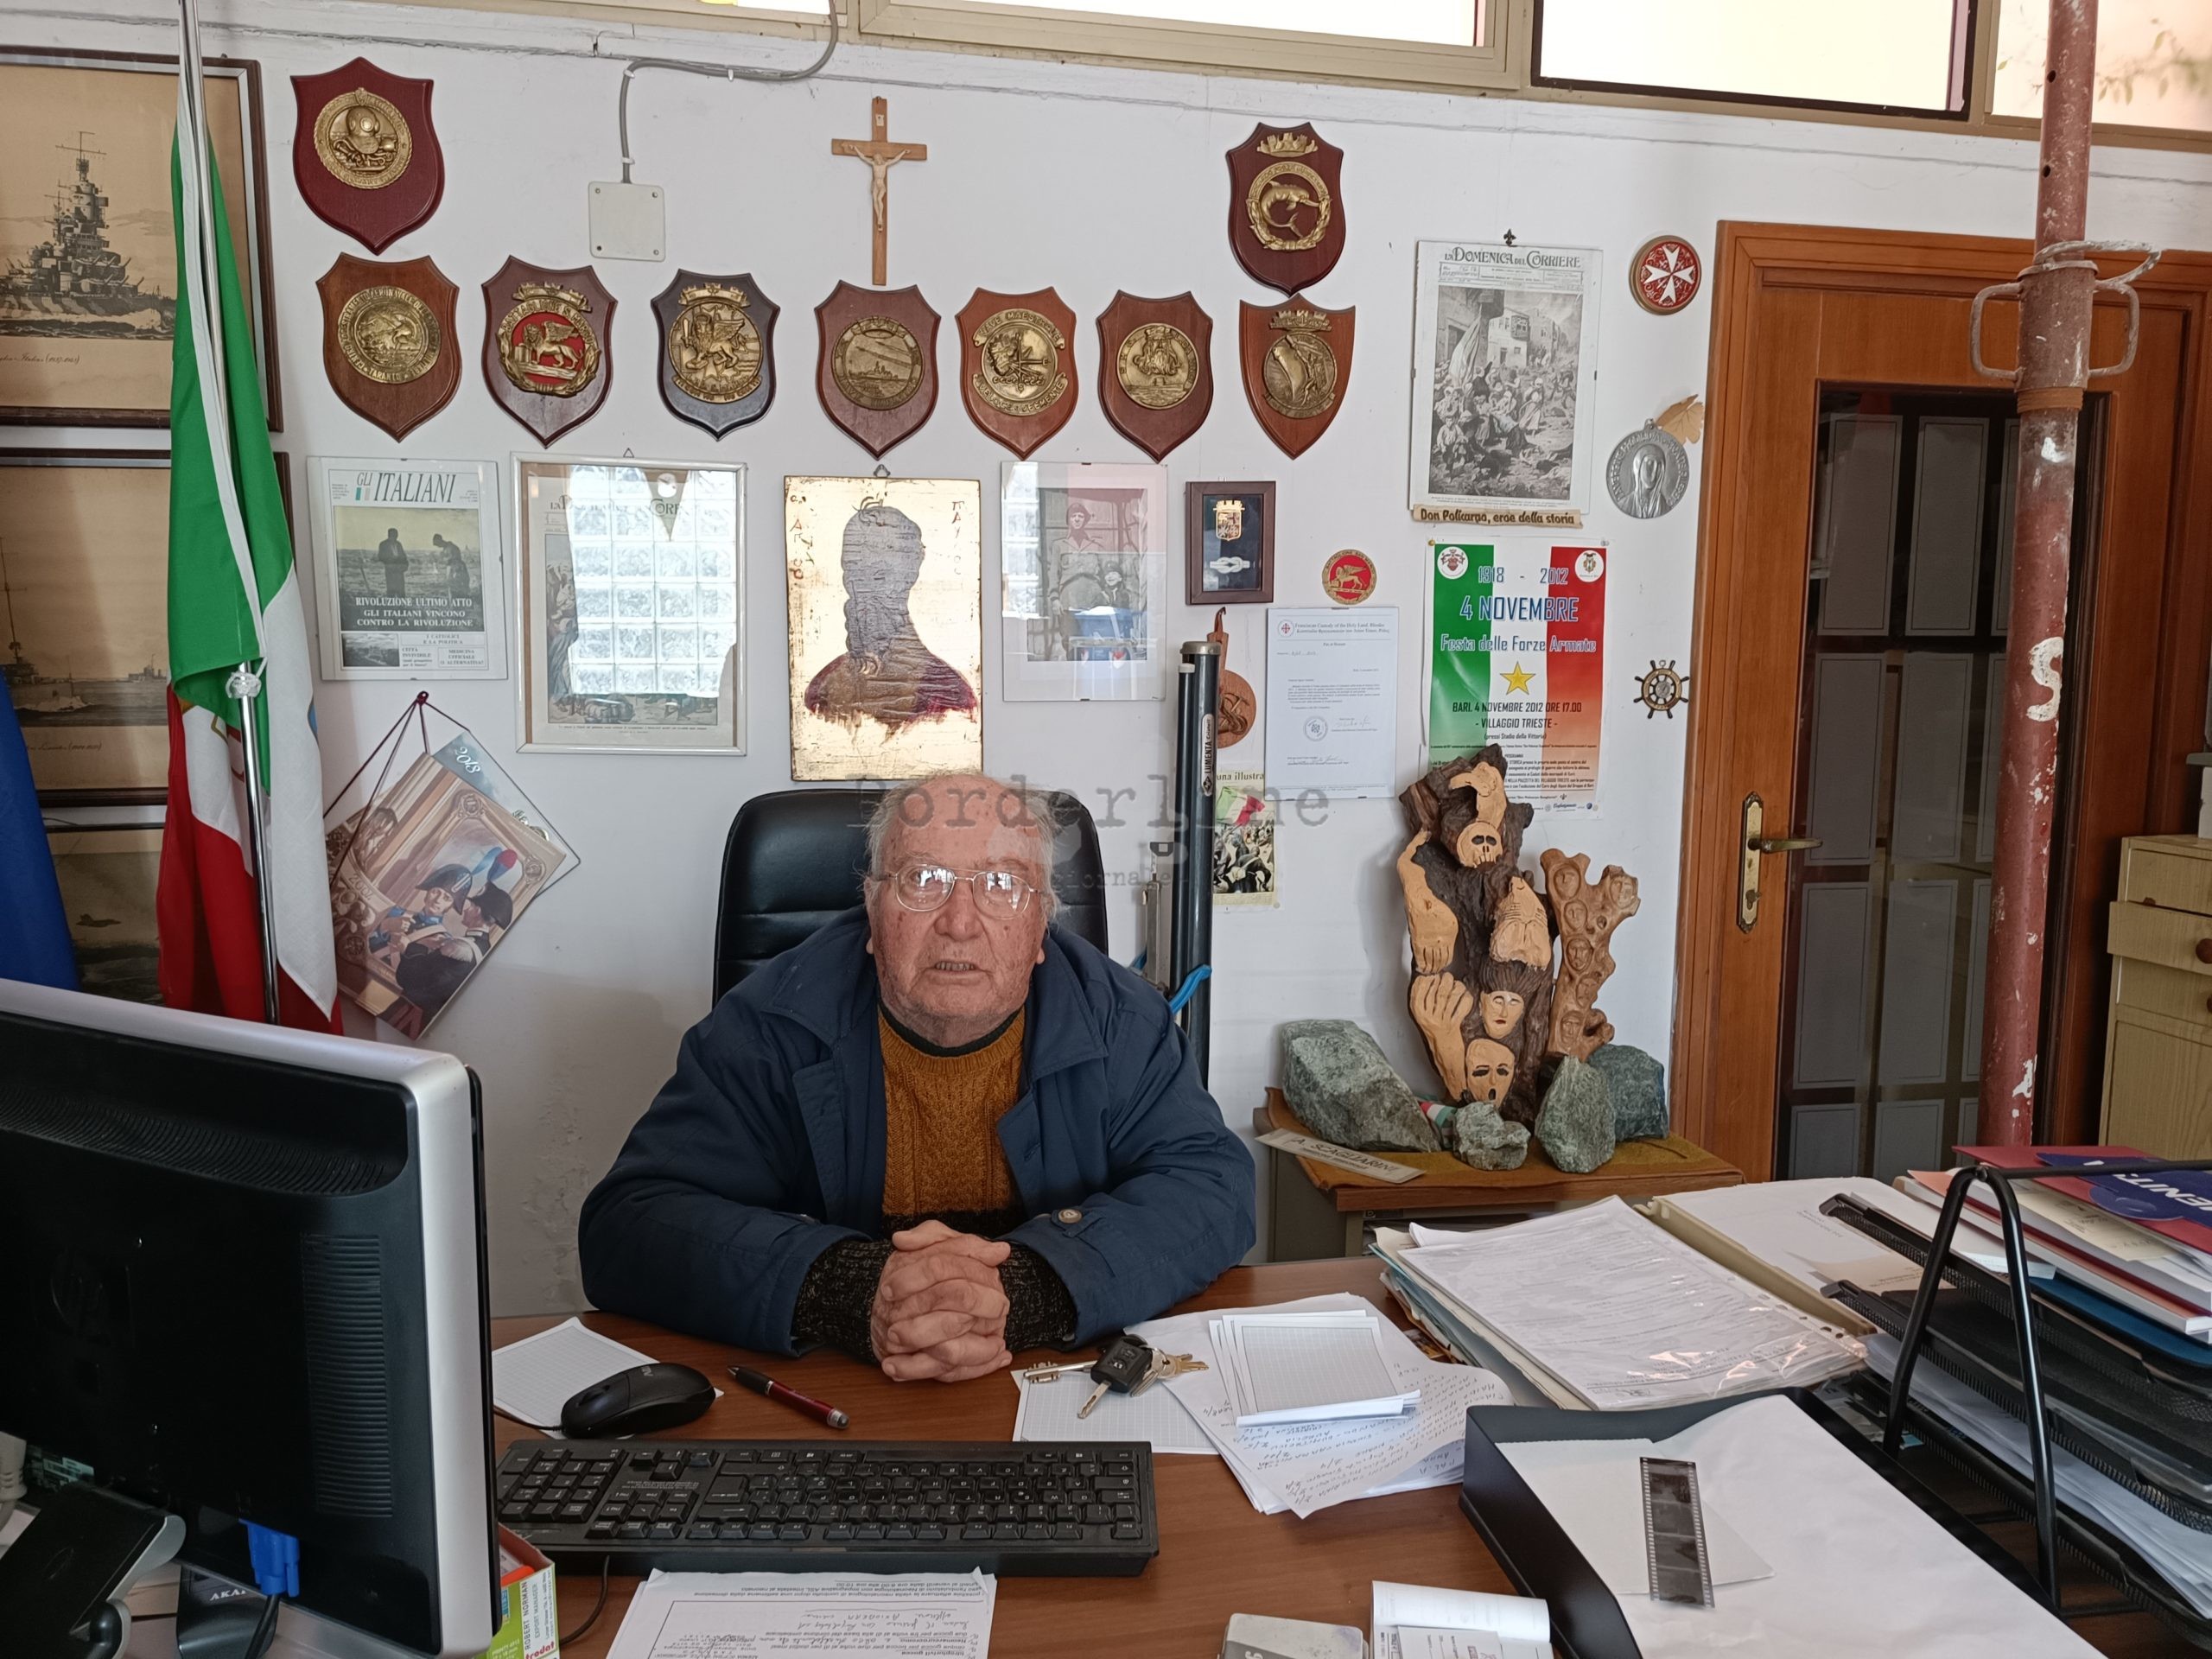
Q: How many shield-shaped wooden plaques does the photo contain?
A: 9